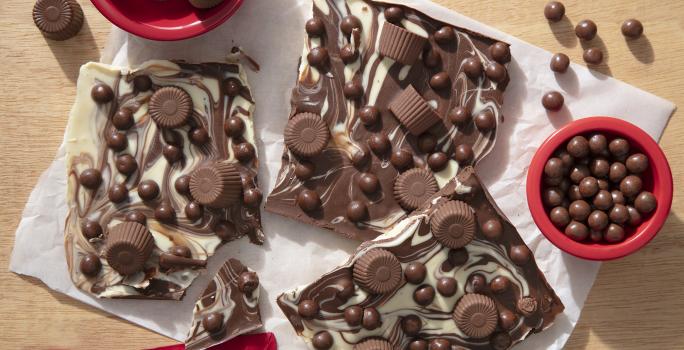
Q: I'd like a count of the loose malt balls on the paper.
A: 2